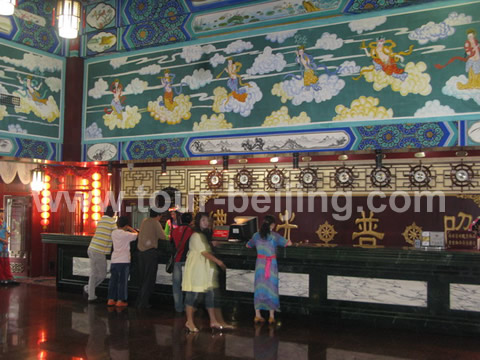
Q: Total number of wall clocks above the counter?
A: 8